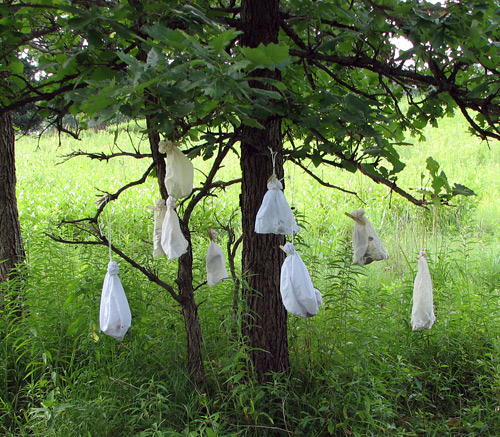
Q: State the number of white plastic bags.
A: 9